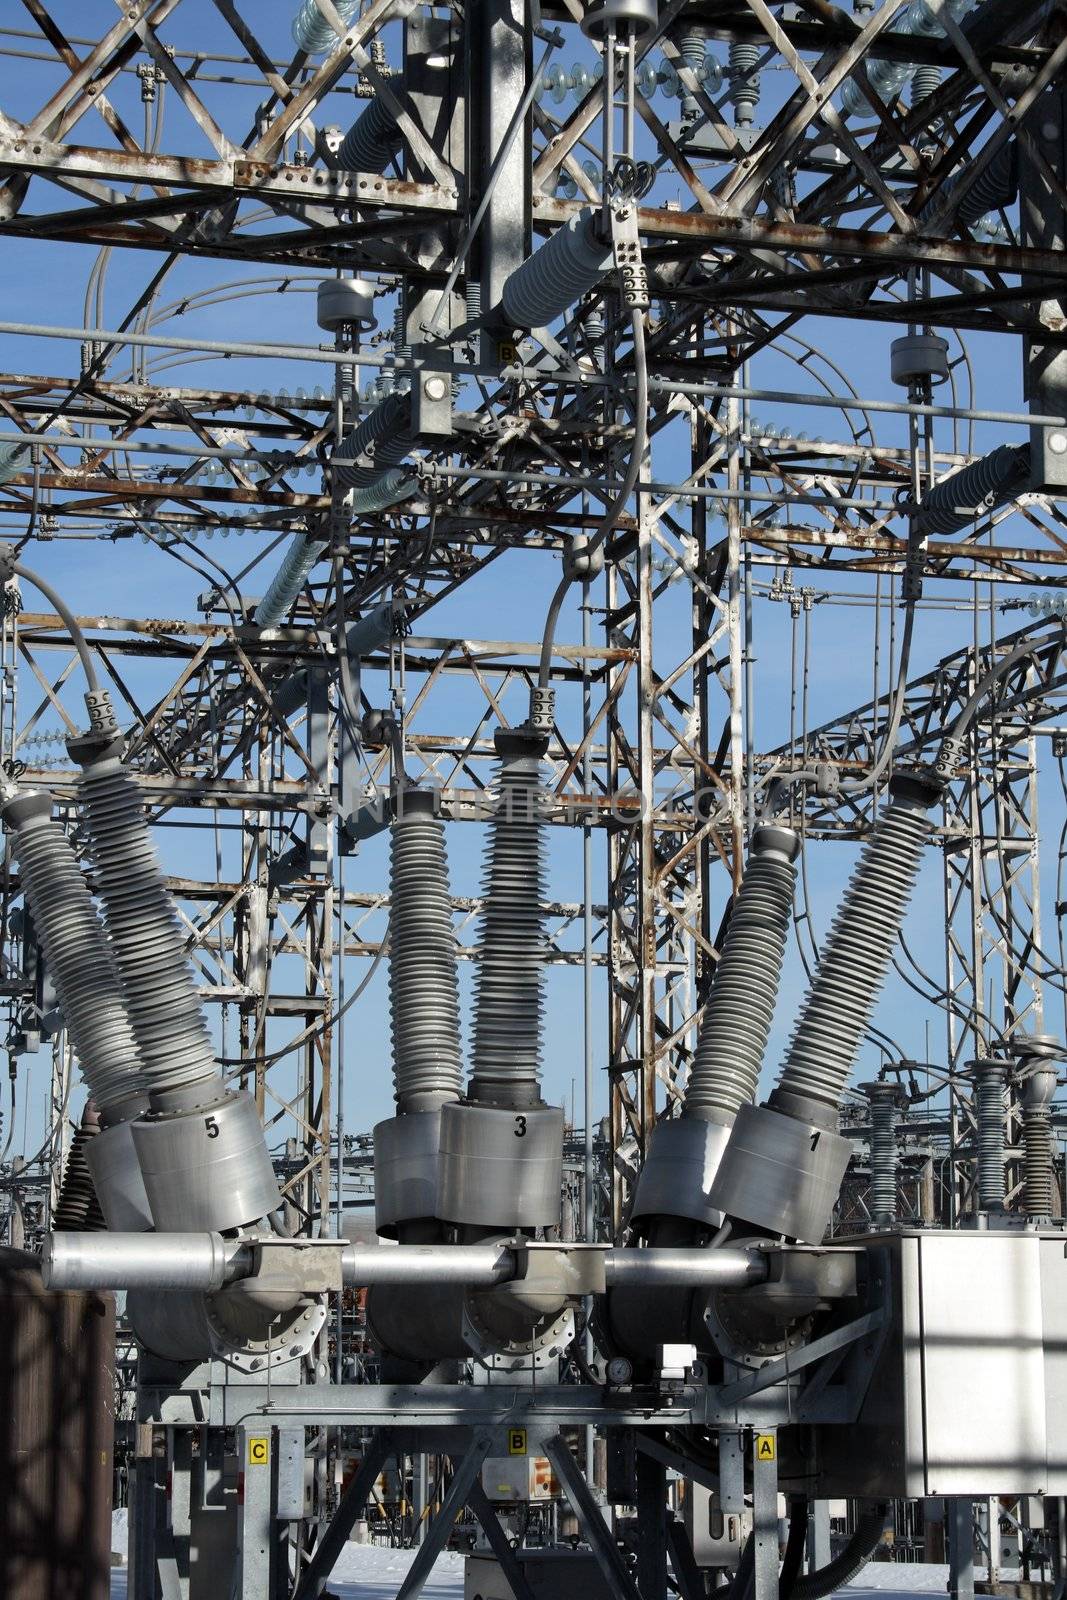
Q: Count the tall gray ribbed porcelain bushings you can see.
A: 6